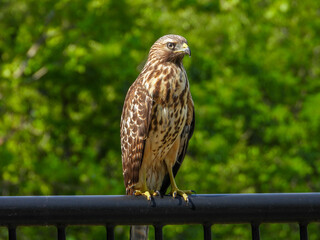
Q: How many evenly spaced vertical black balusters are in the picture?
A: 7